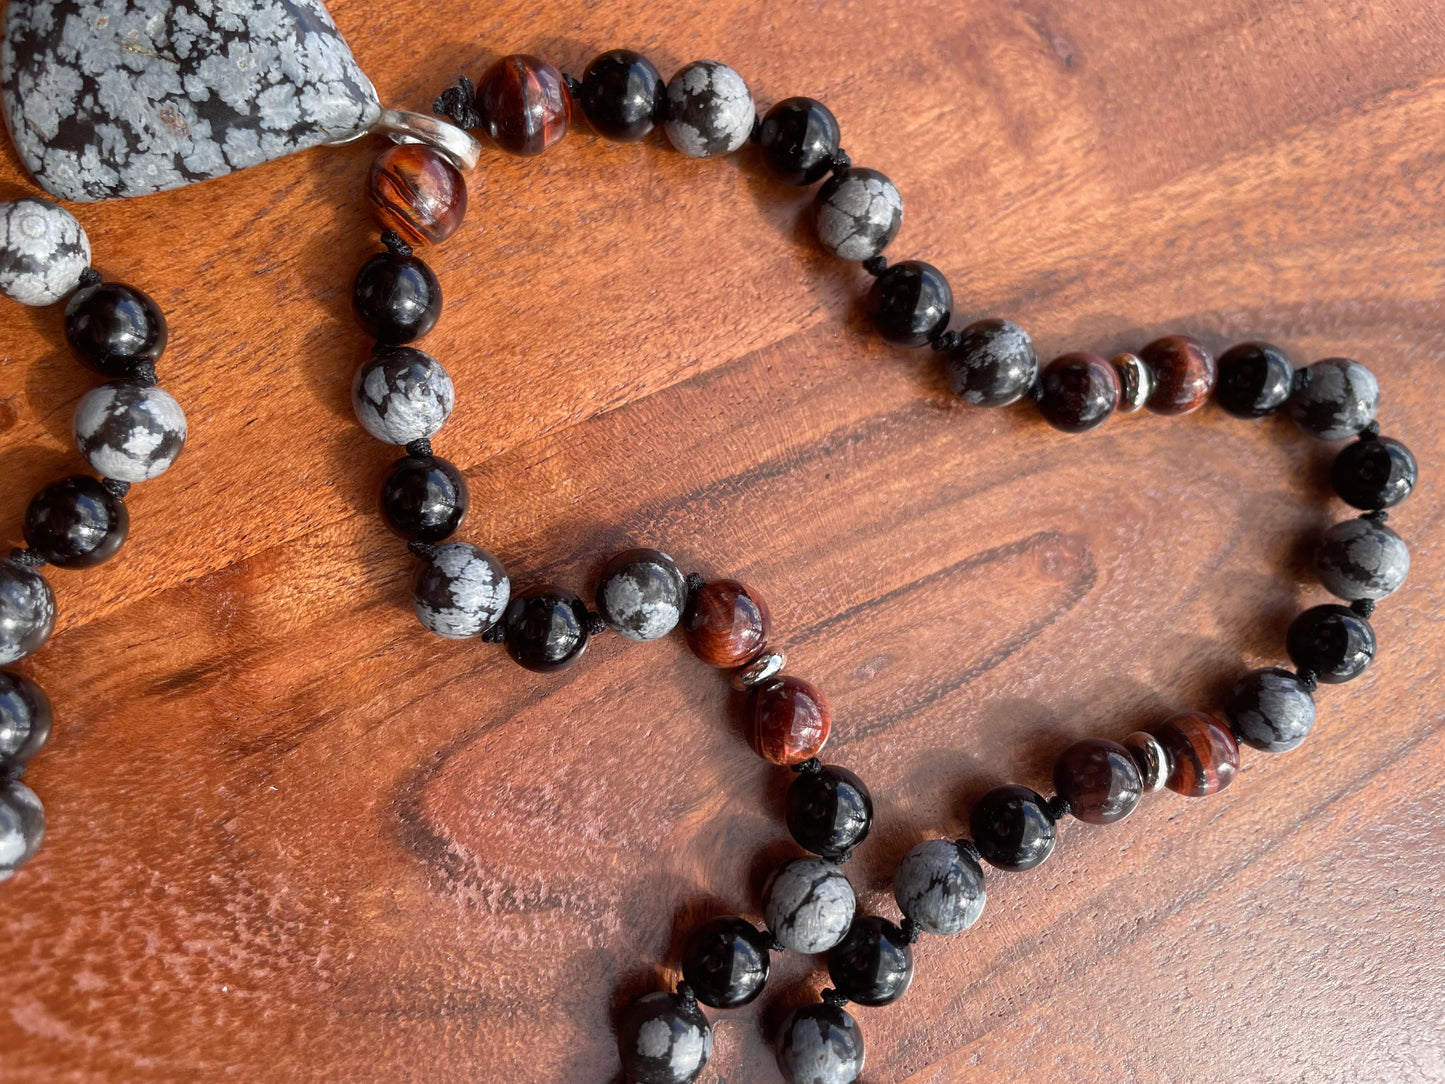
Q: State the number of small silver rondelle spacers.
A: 3